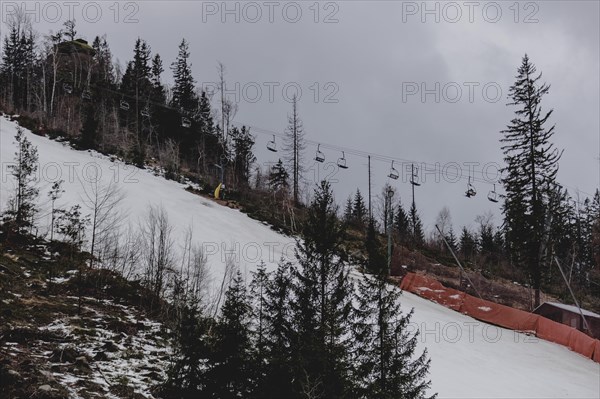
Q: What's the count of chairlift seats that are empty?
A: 11